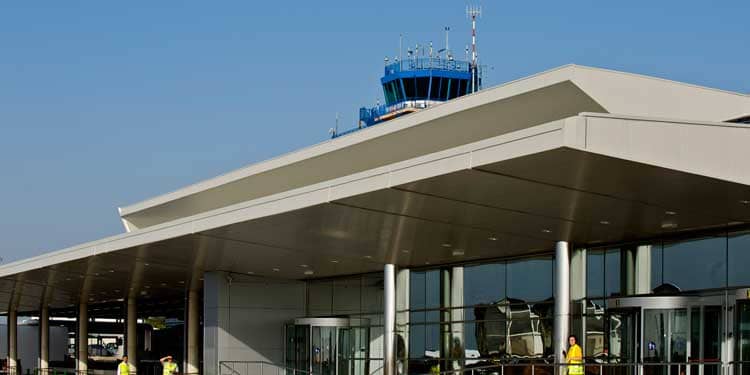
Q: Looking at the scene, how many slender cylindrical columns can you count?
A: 7